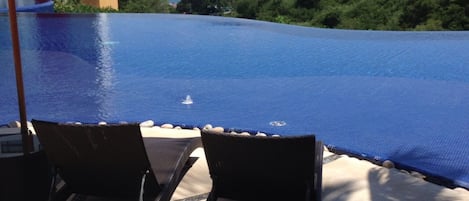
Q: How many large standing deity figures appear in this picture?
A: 0